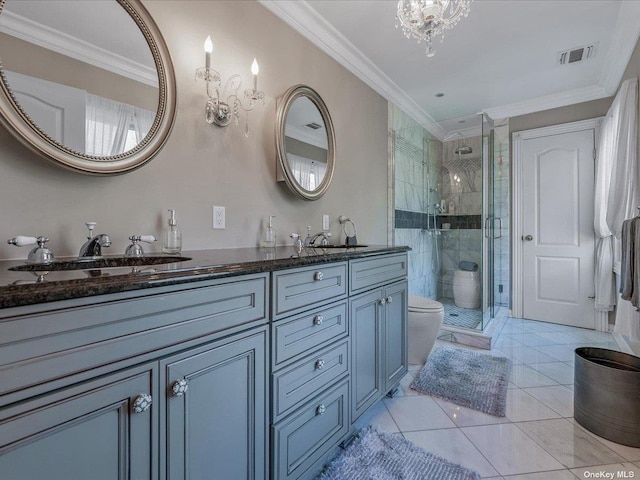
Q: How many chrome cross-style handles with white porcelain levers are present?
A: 4